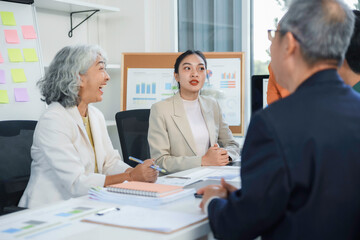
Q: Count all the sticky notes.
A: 10